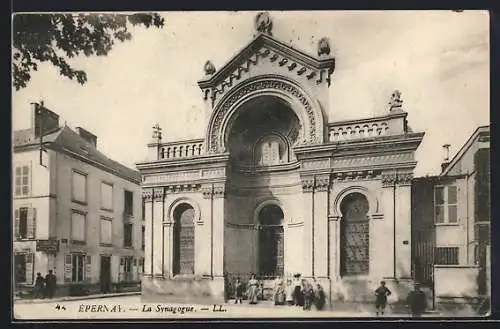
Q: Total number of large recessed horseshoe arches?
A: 1